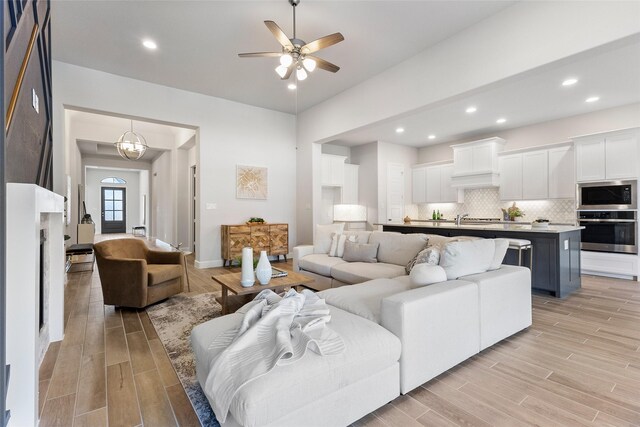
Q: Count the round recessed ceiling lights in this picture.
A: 8